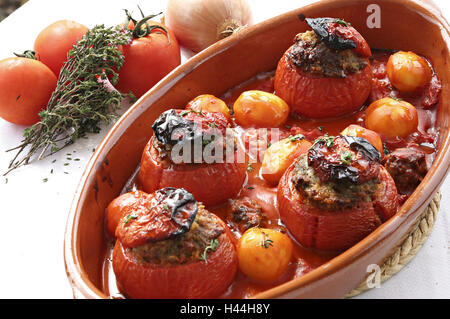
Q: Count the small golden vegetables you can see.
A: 7